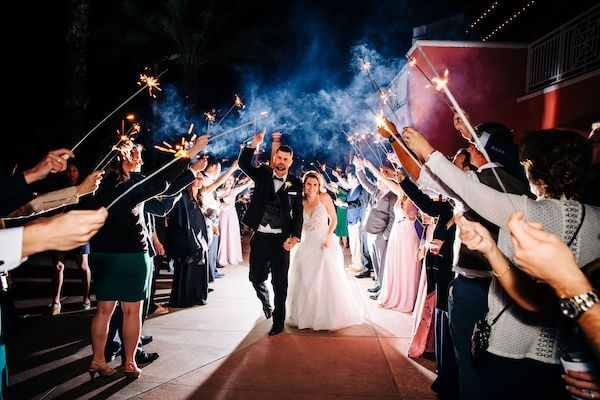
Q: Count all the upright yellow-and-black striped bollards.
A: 0